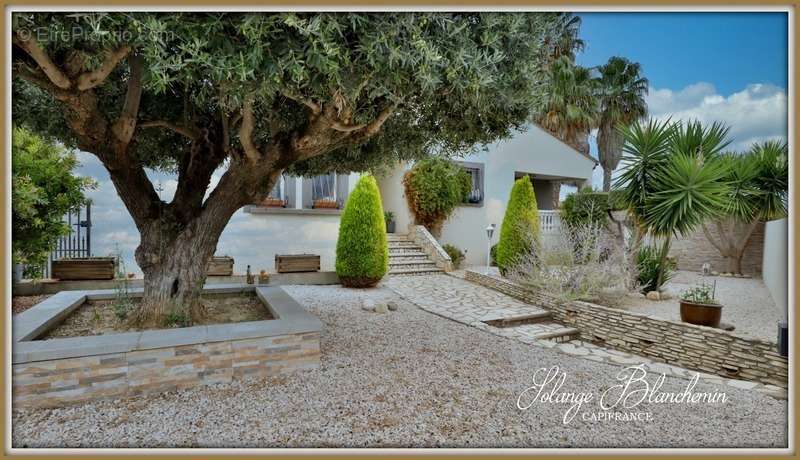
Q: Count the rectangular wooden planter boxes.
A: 3